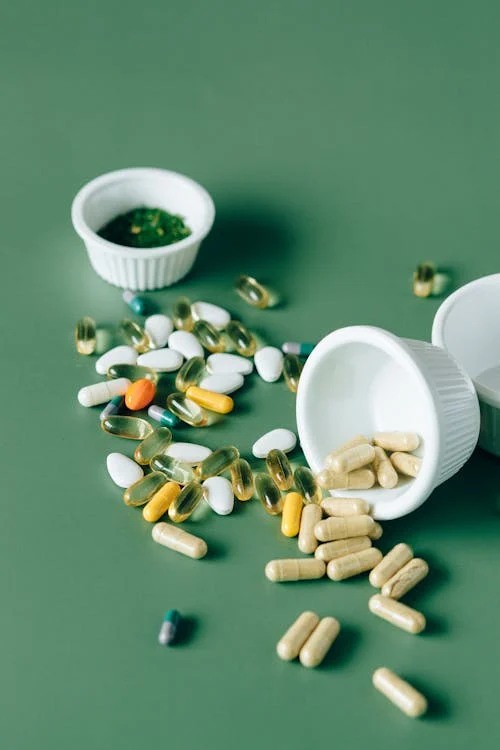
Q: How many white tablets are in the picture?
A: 12